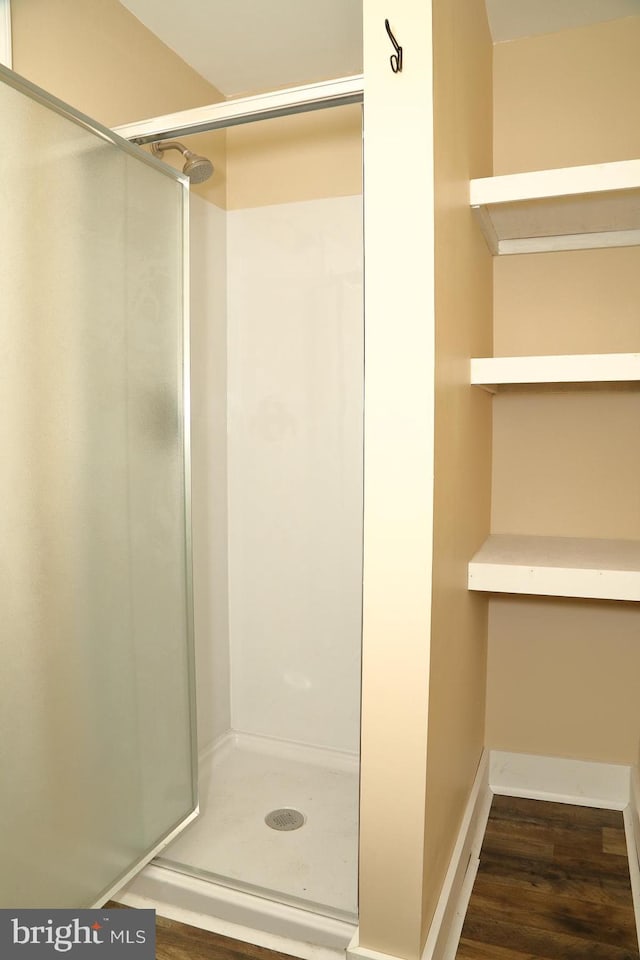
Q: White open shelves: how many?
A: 3